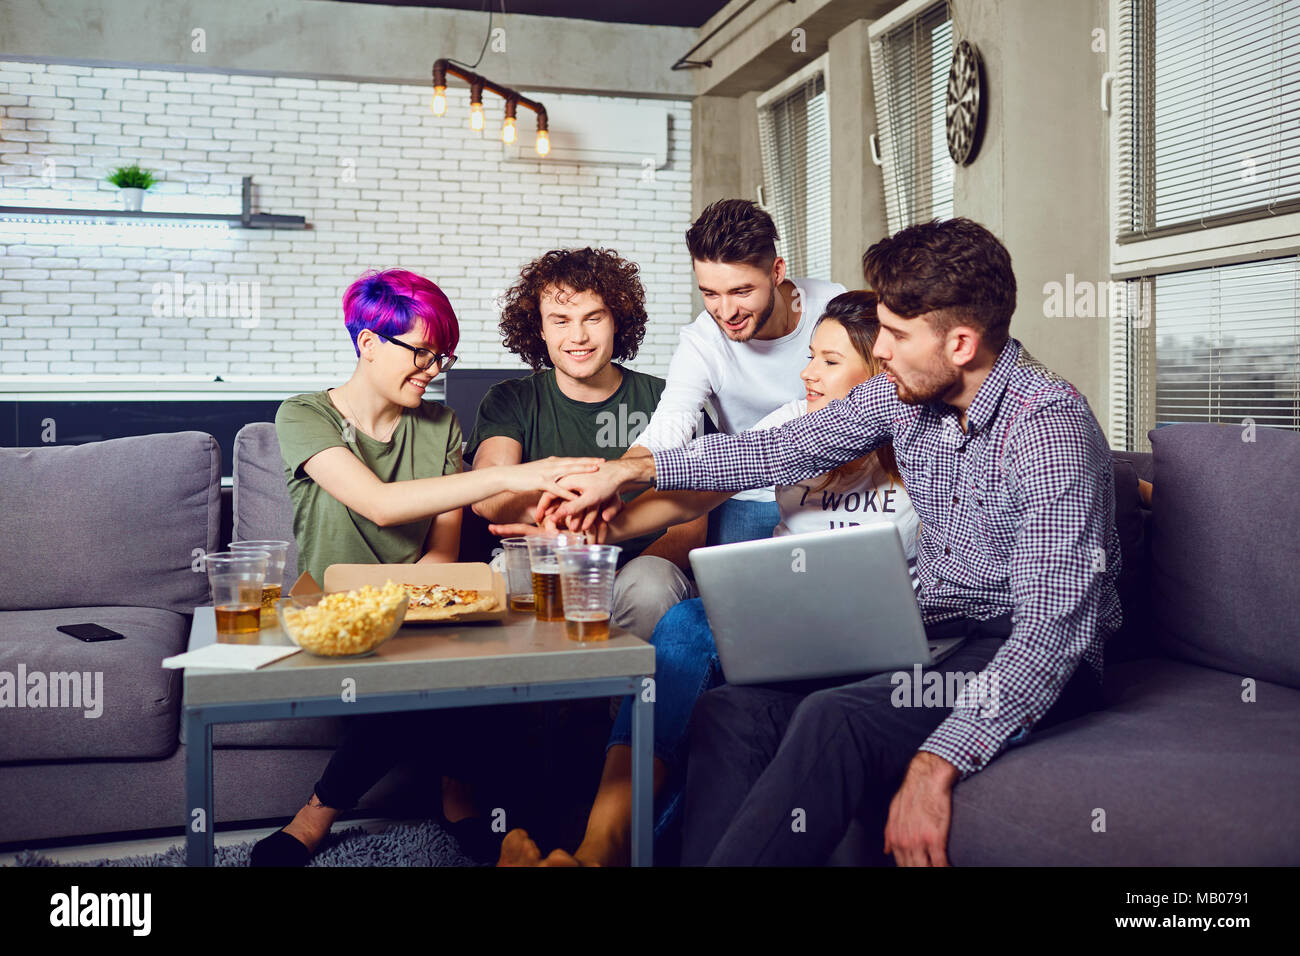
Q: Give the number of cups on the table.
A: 5